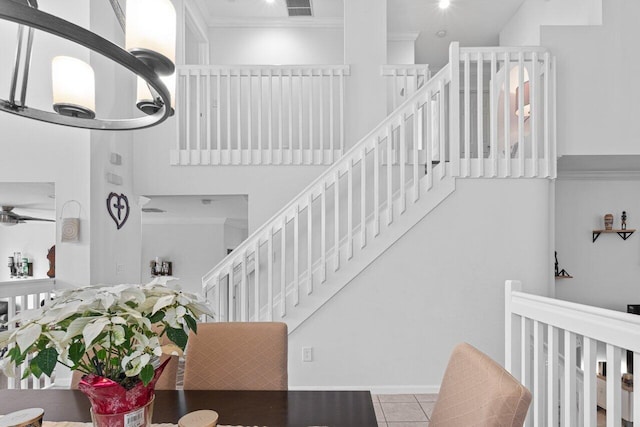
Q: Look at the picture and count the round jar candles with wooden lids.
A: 2